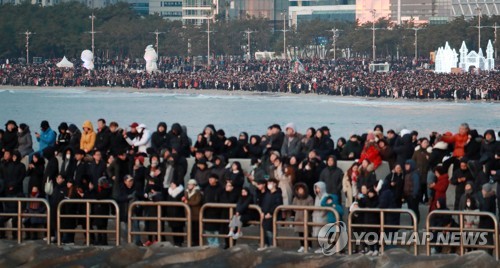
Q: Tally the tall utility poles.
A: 11